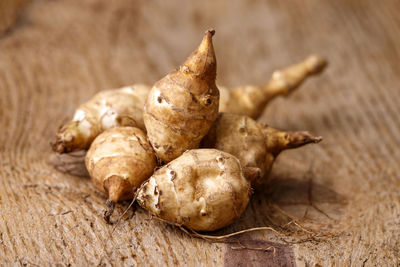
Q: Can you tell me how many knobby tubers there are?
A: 6